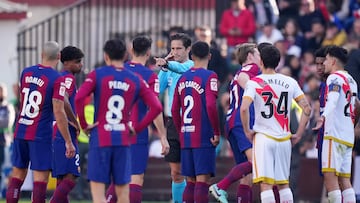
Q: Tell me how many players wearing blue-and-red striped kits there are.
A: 7